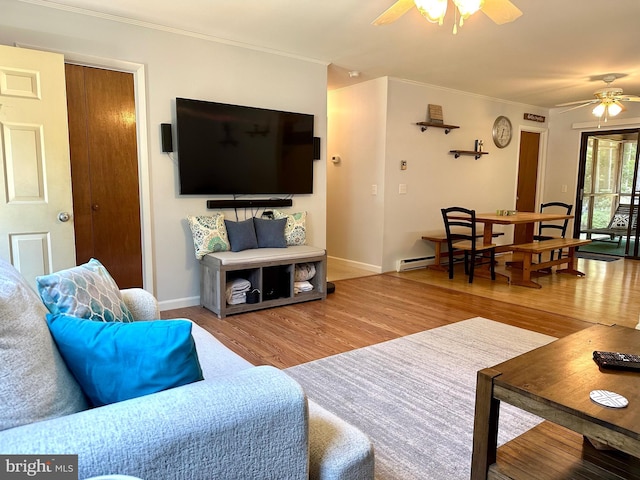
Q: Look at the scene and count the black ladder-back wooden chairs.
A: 2